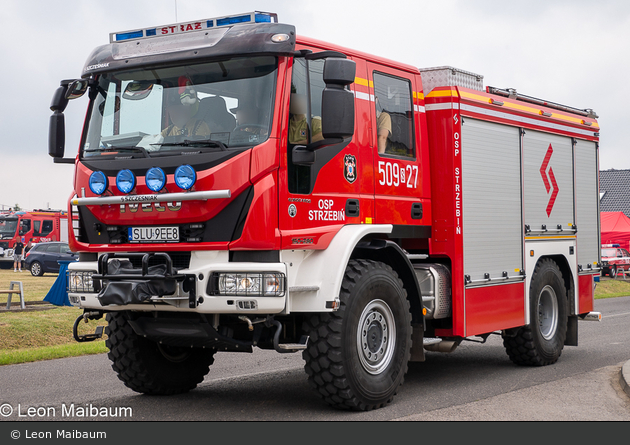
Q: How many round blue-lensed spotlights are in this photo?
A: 4